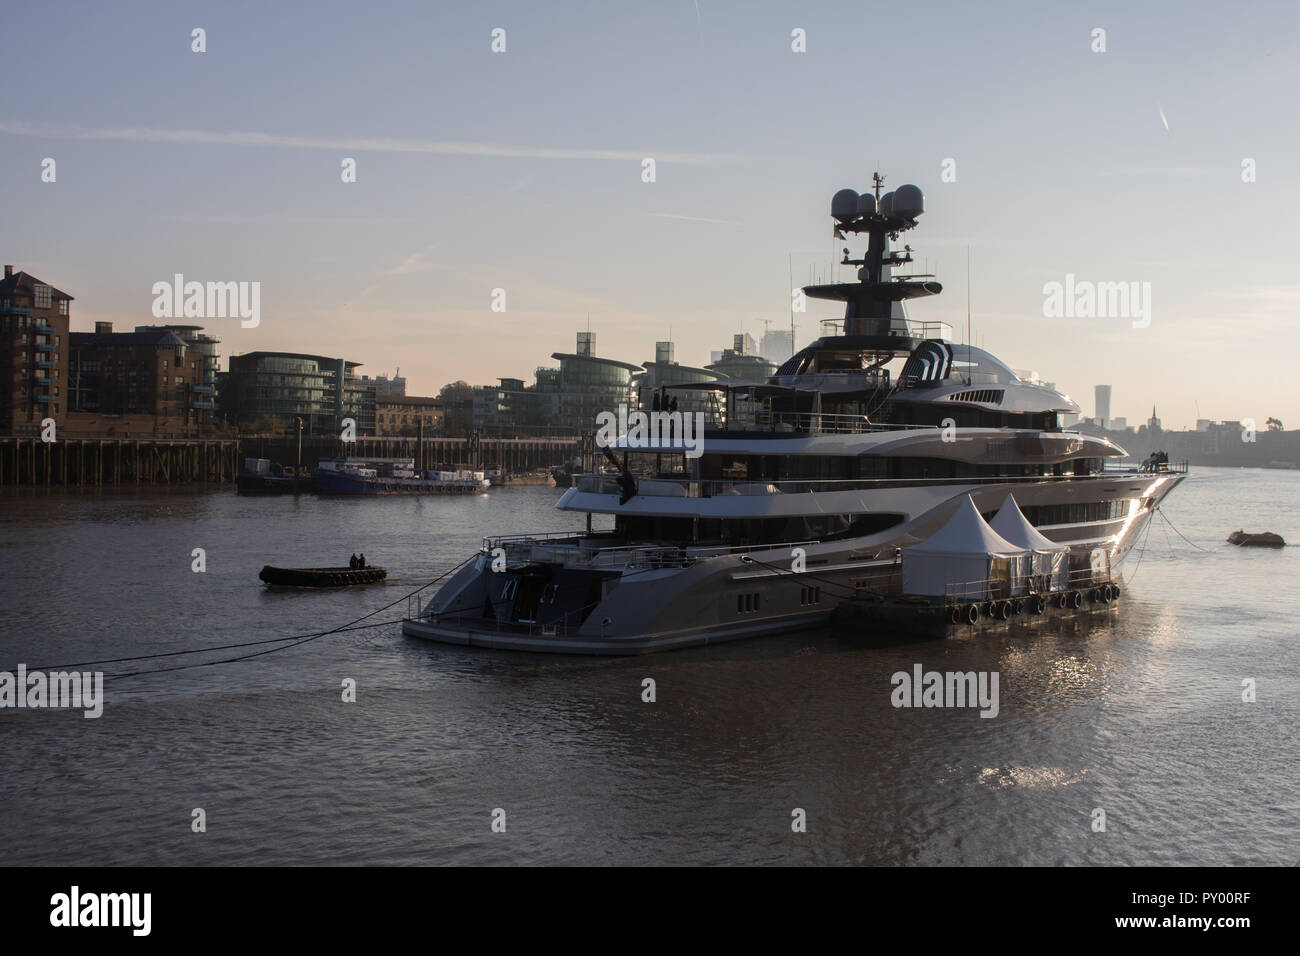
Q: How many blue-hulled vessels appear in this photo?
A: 1